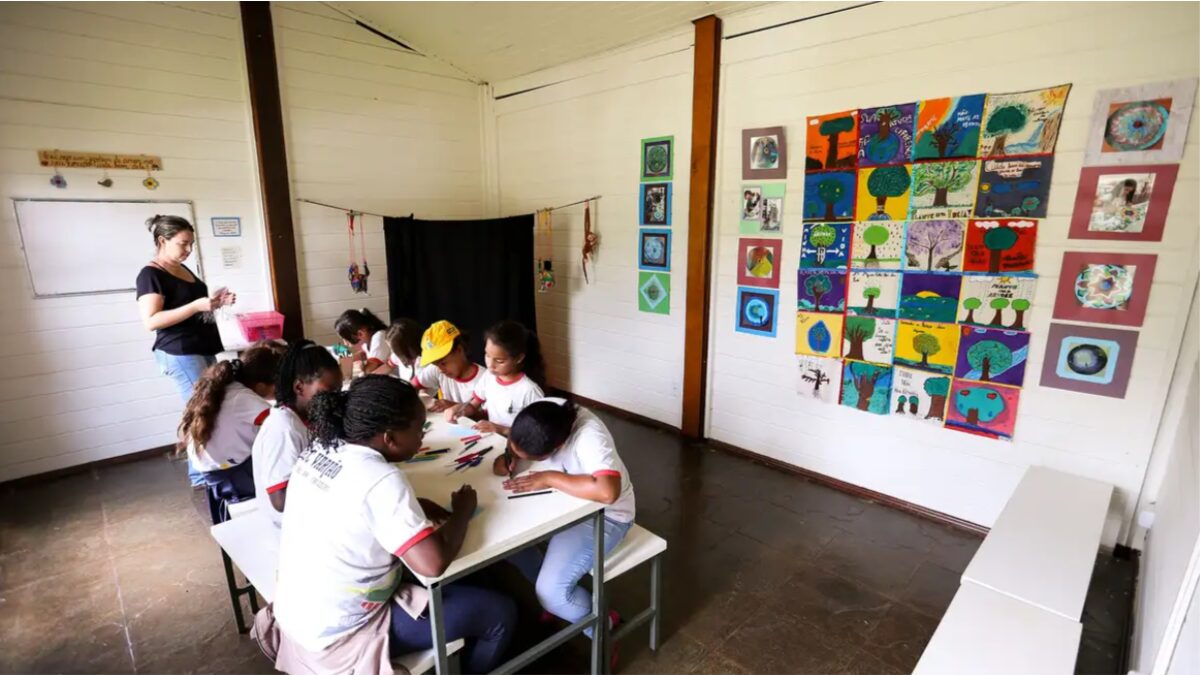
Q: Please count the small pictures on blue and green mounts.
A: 6